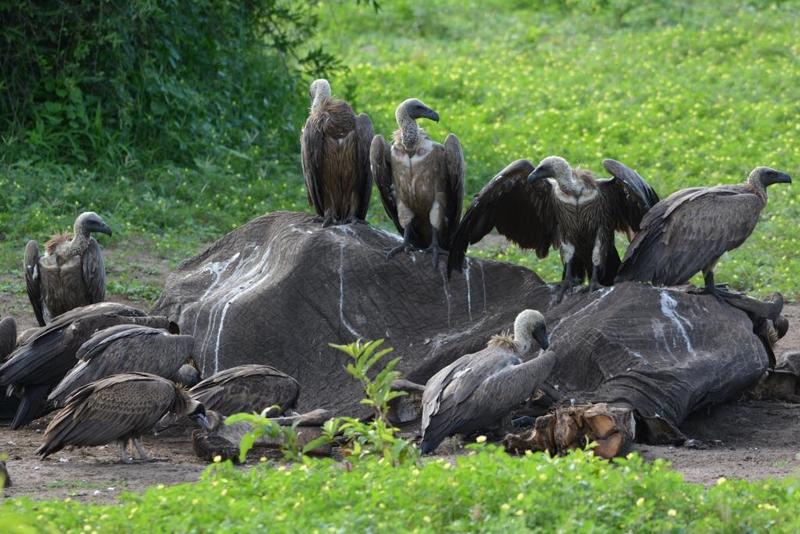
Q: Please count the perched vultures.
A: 4